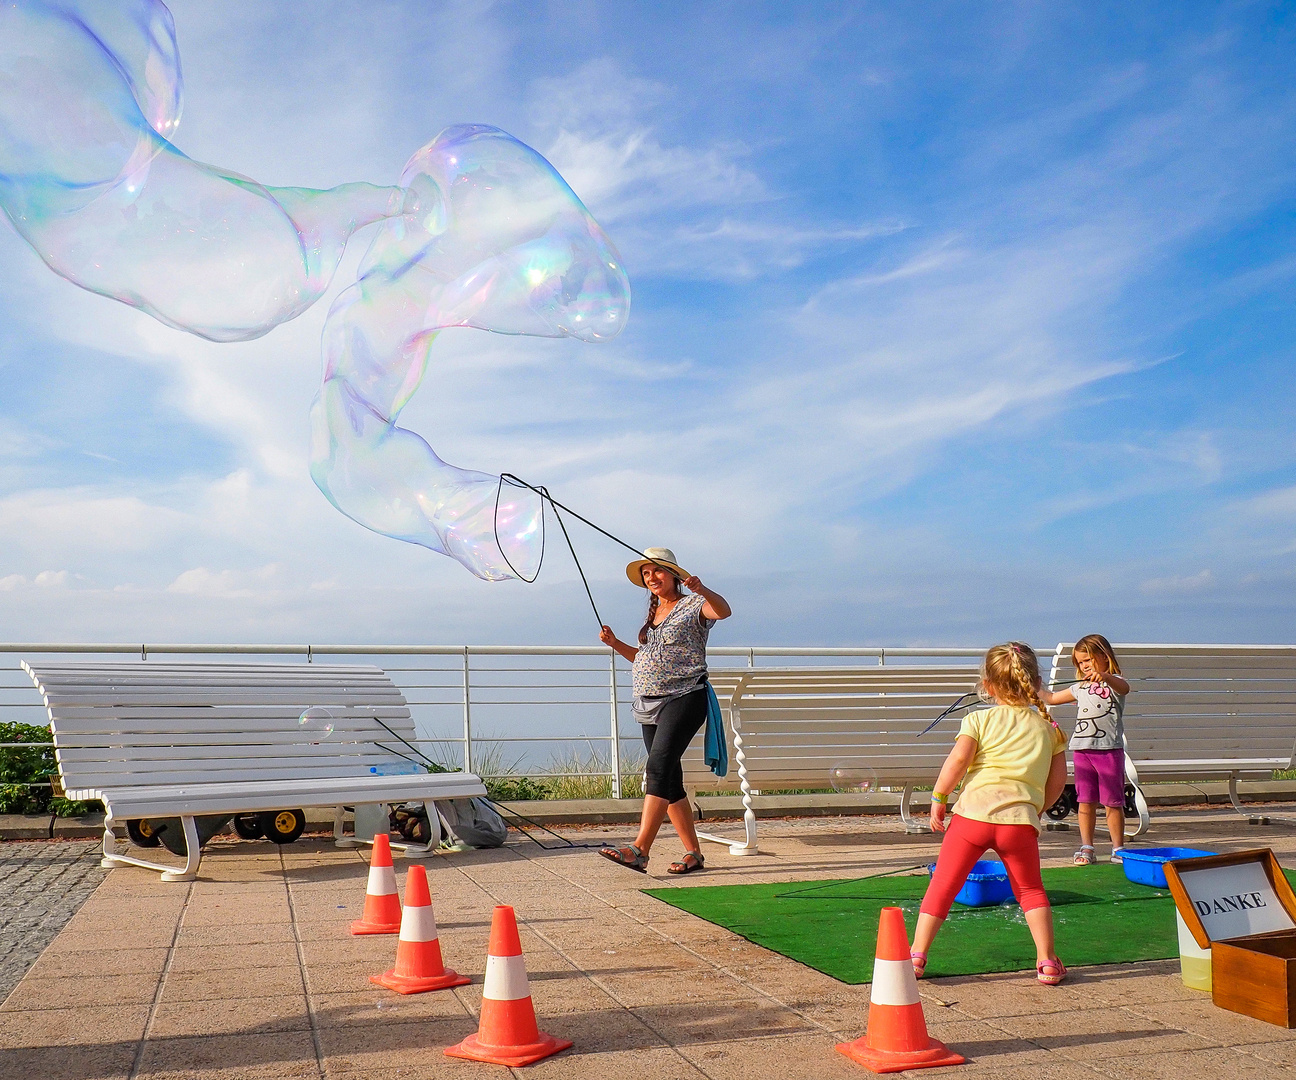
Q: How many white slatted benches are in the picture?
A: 3